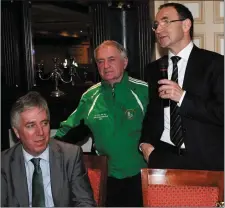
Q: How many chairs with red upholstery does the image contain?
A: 2